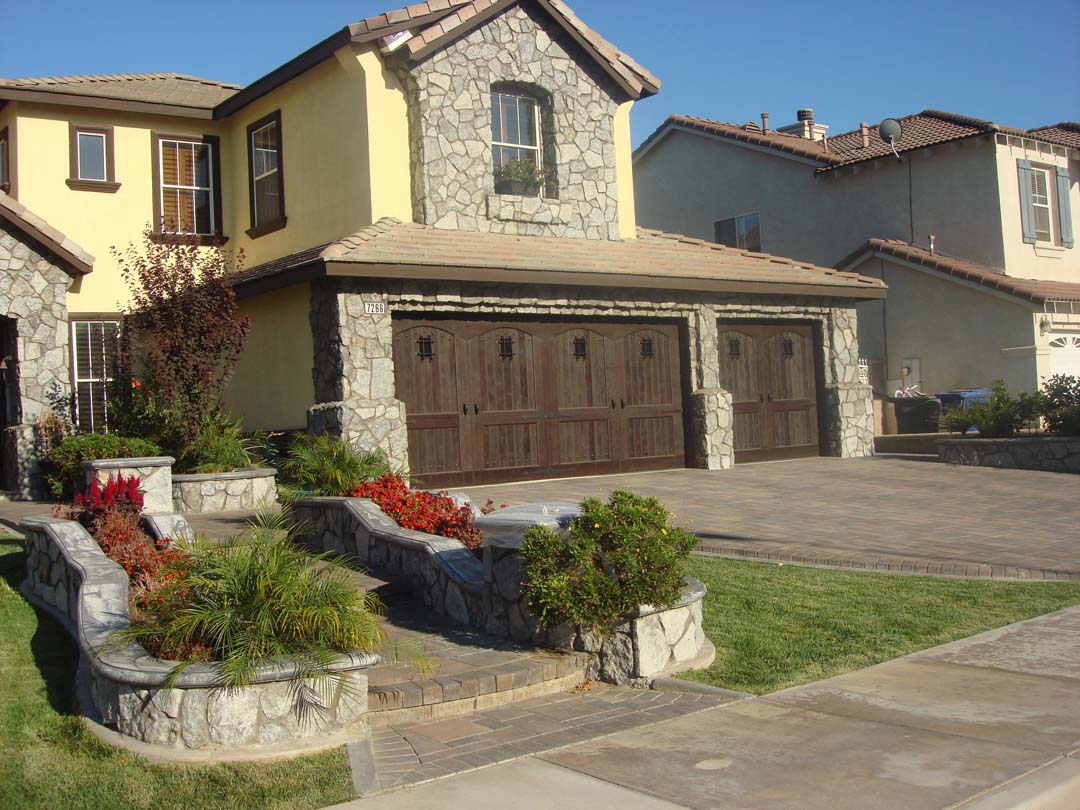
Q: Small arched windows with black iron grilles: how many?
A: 6